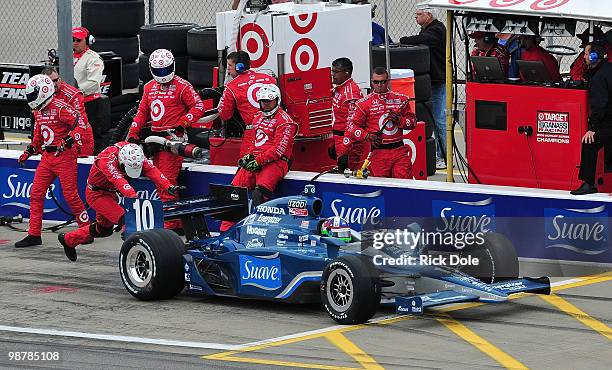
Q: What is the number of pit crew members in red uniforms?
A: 8